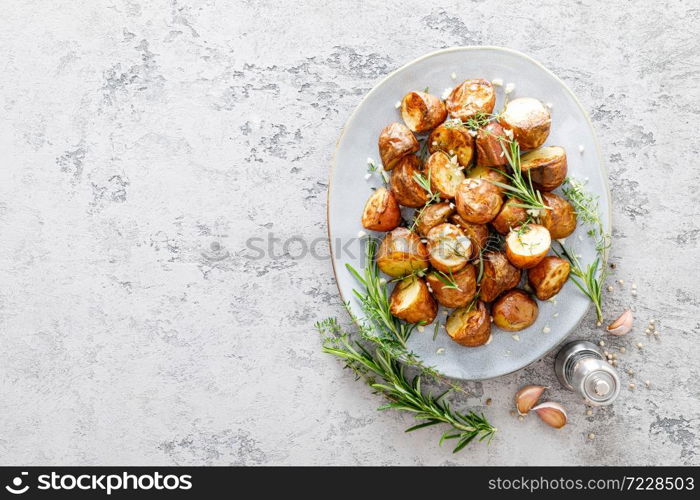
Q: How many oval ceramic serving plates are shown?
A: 1